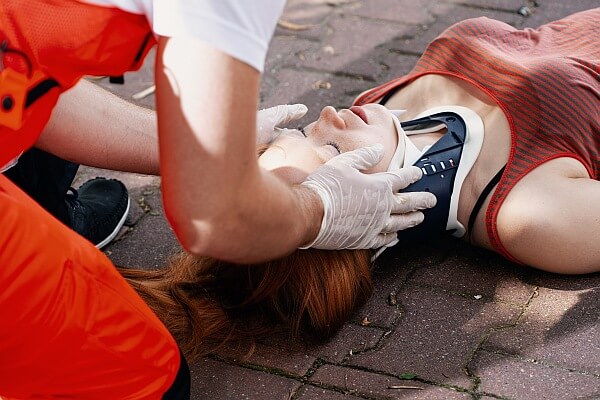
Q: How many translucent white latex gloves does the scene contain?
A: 2